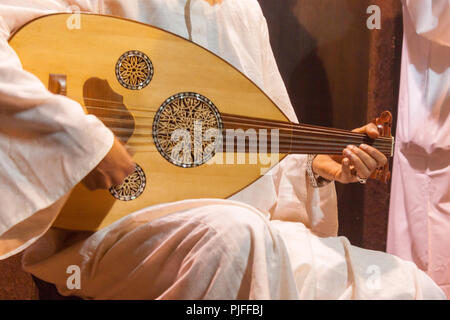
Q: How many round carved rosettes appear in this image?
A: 3